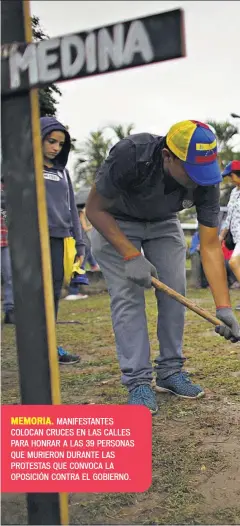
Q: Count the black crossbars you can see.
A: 1